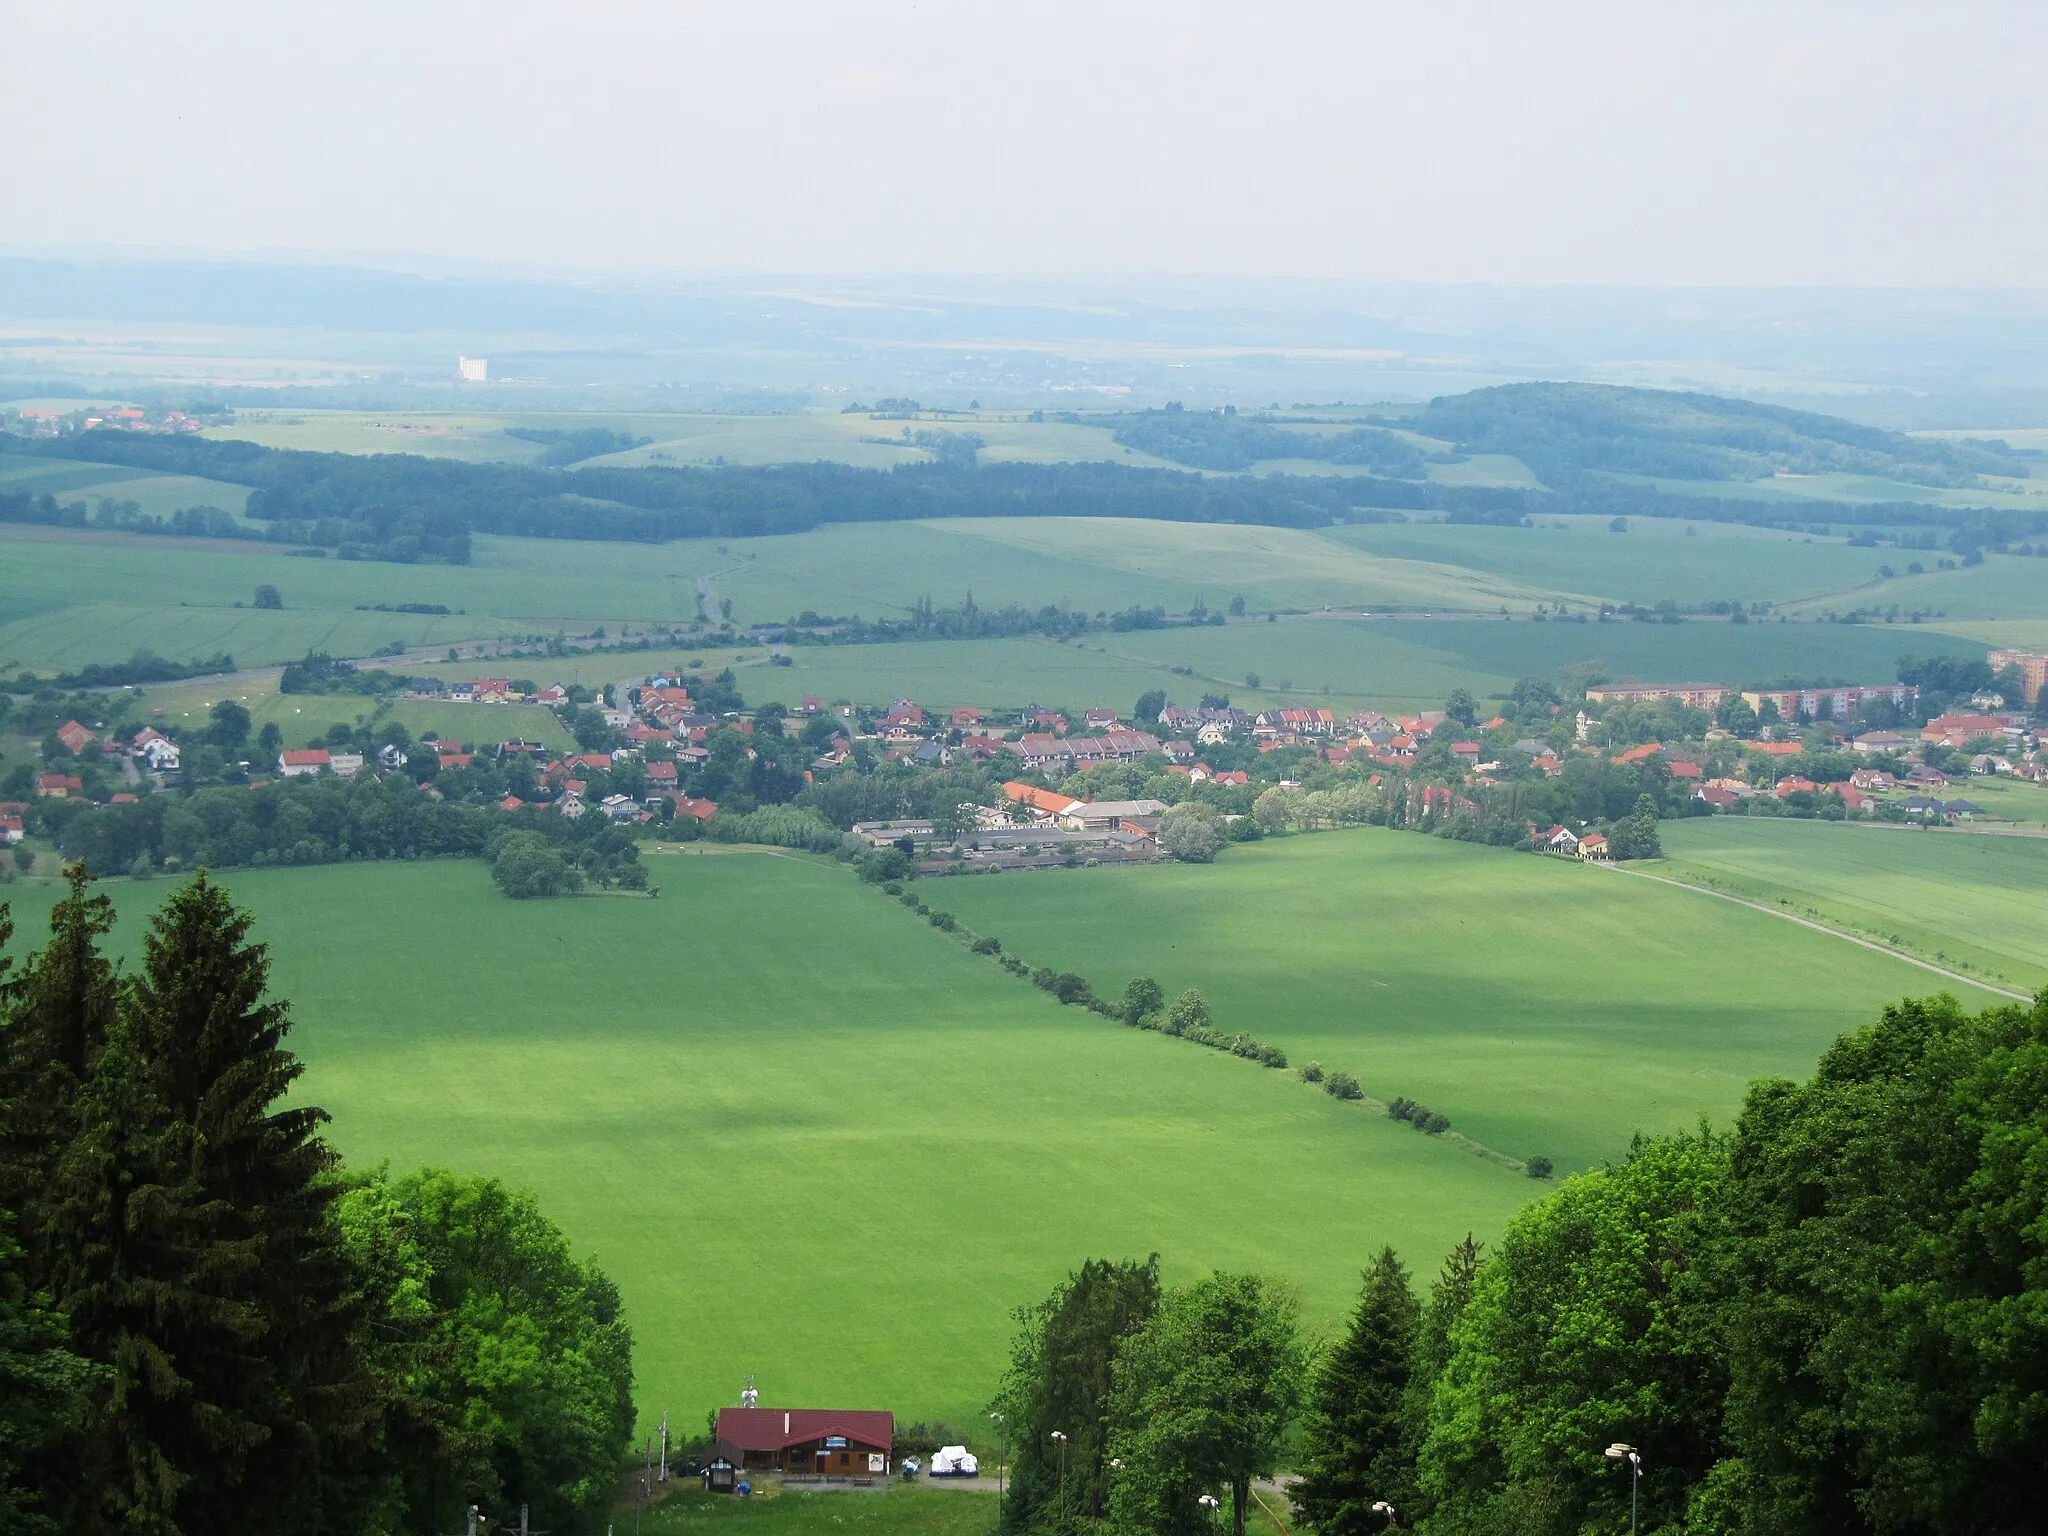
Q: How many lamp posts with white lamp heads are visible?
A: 6